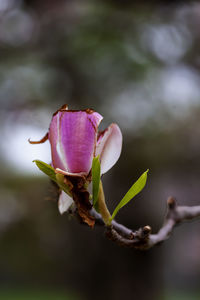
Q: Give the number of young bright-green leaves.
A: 3